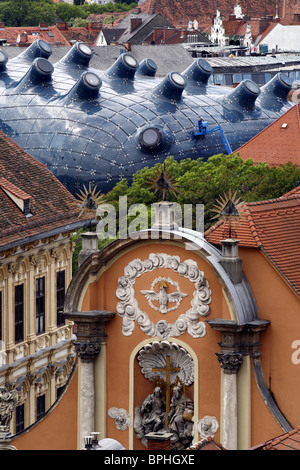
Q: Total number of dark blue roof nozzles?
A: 12